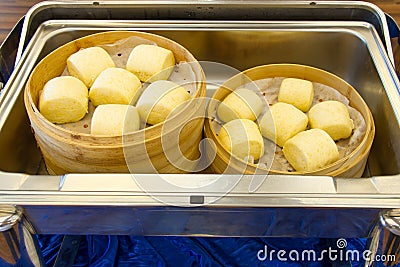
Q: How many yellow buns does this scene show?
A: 12